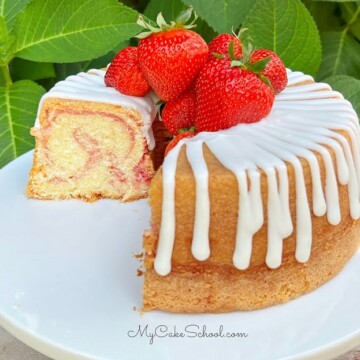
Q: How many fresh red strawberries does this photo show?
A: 7